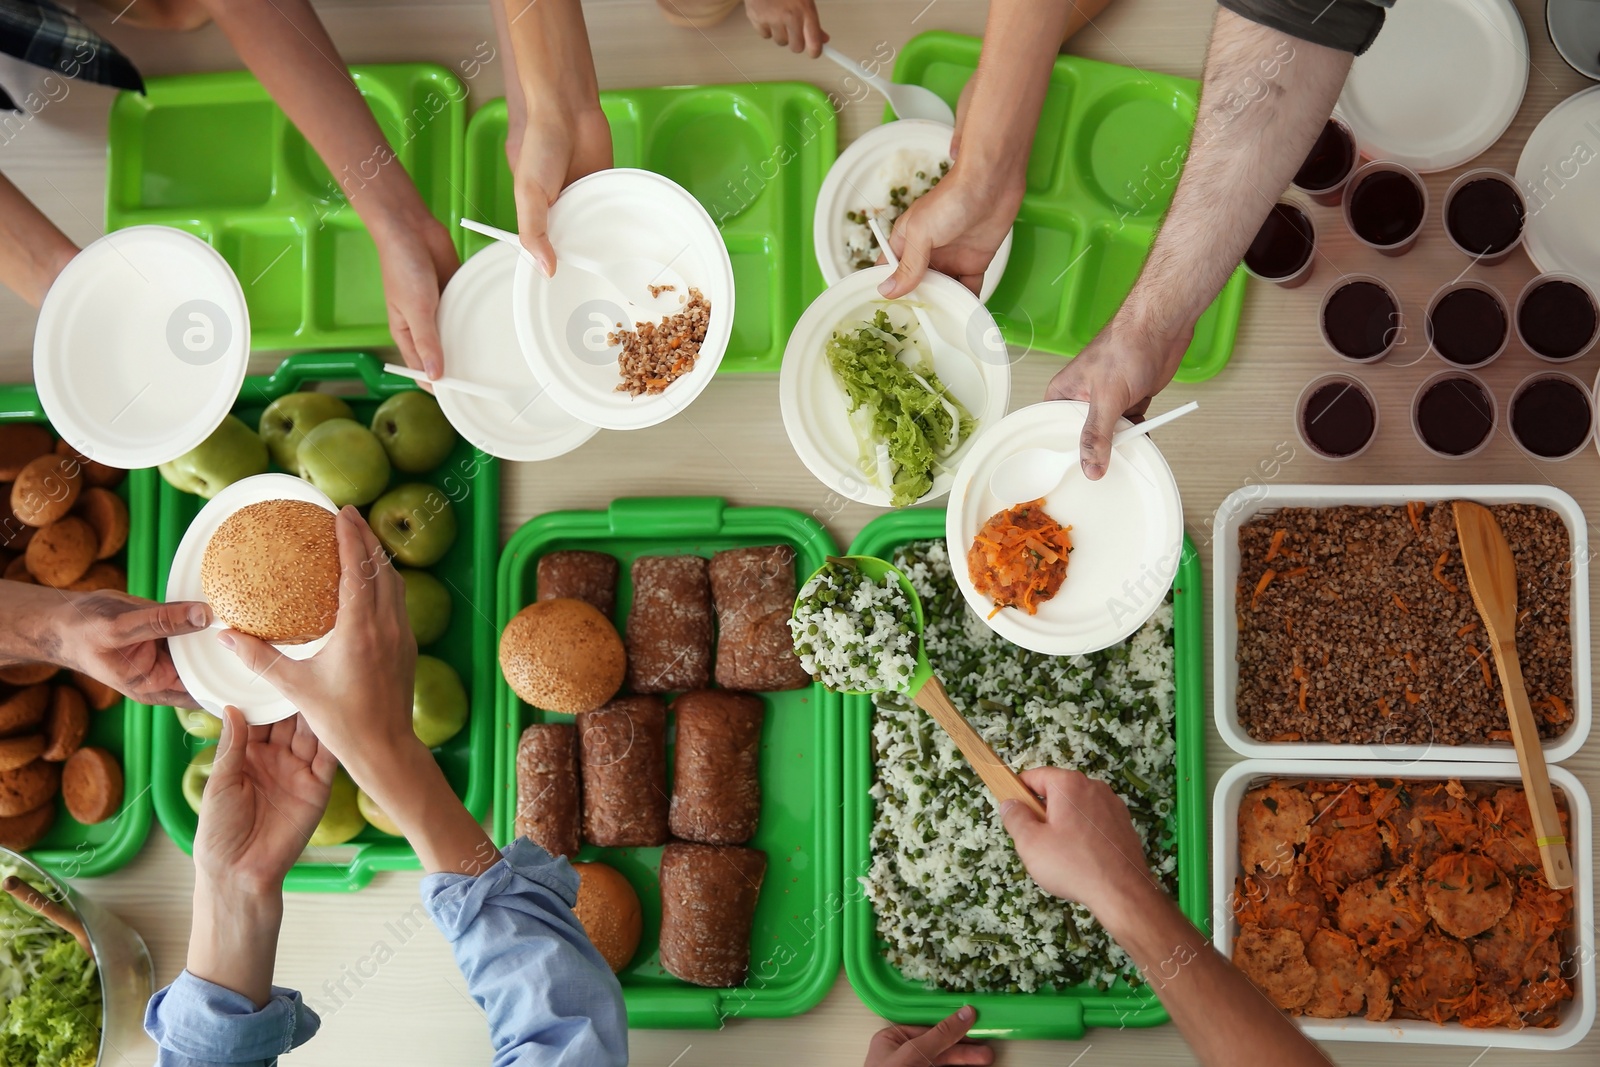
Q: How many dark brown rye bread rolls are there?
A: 7